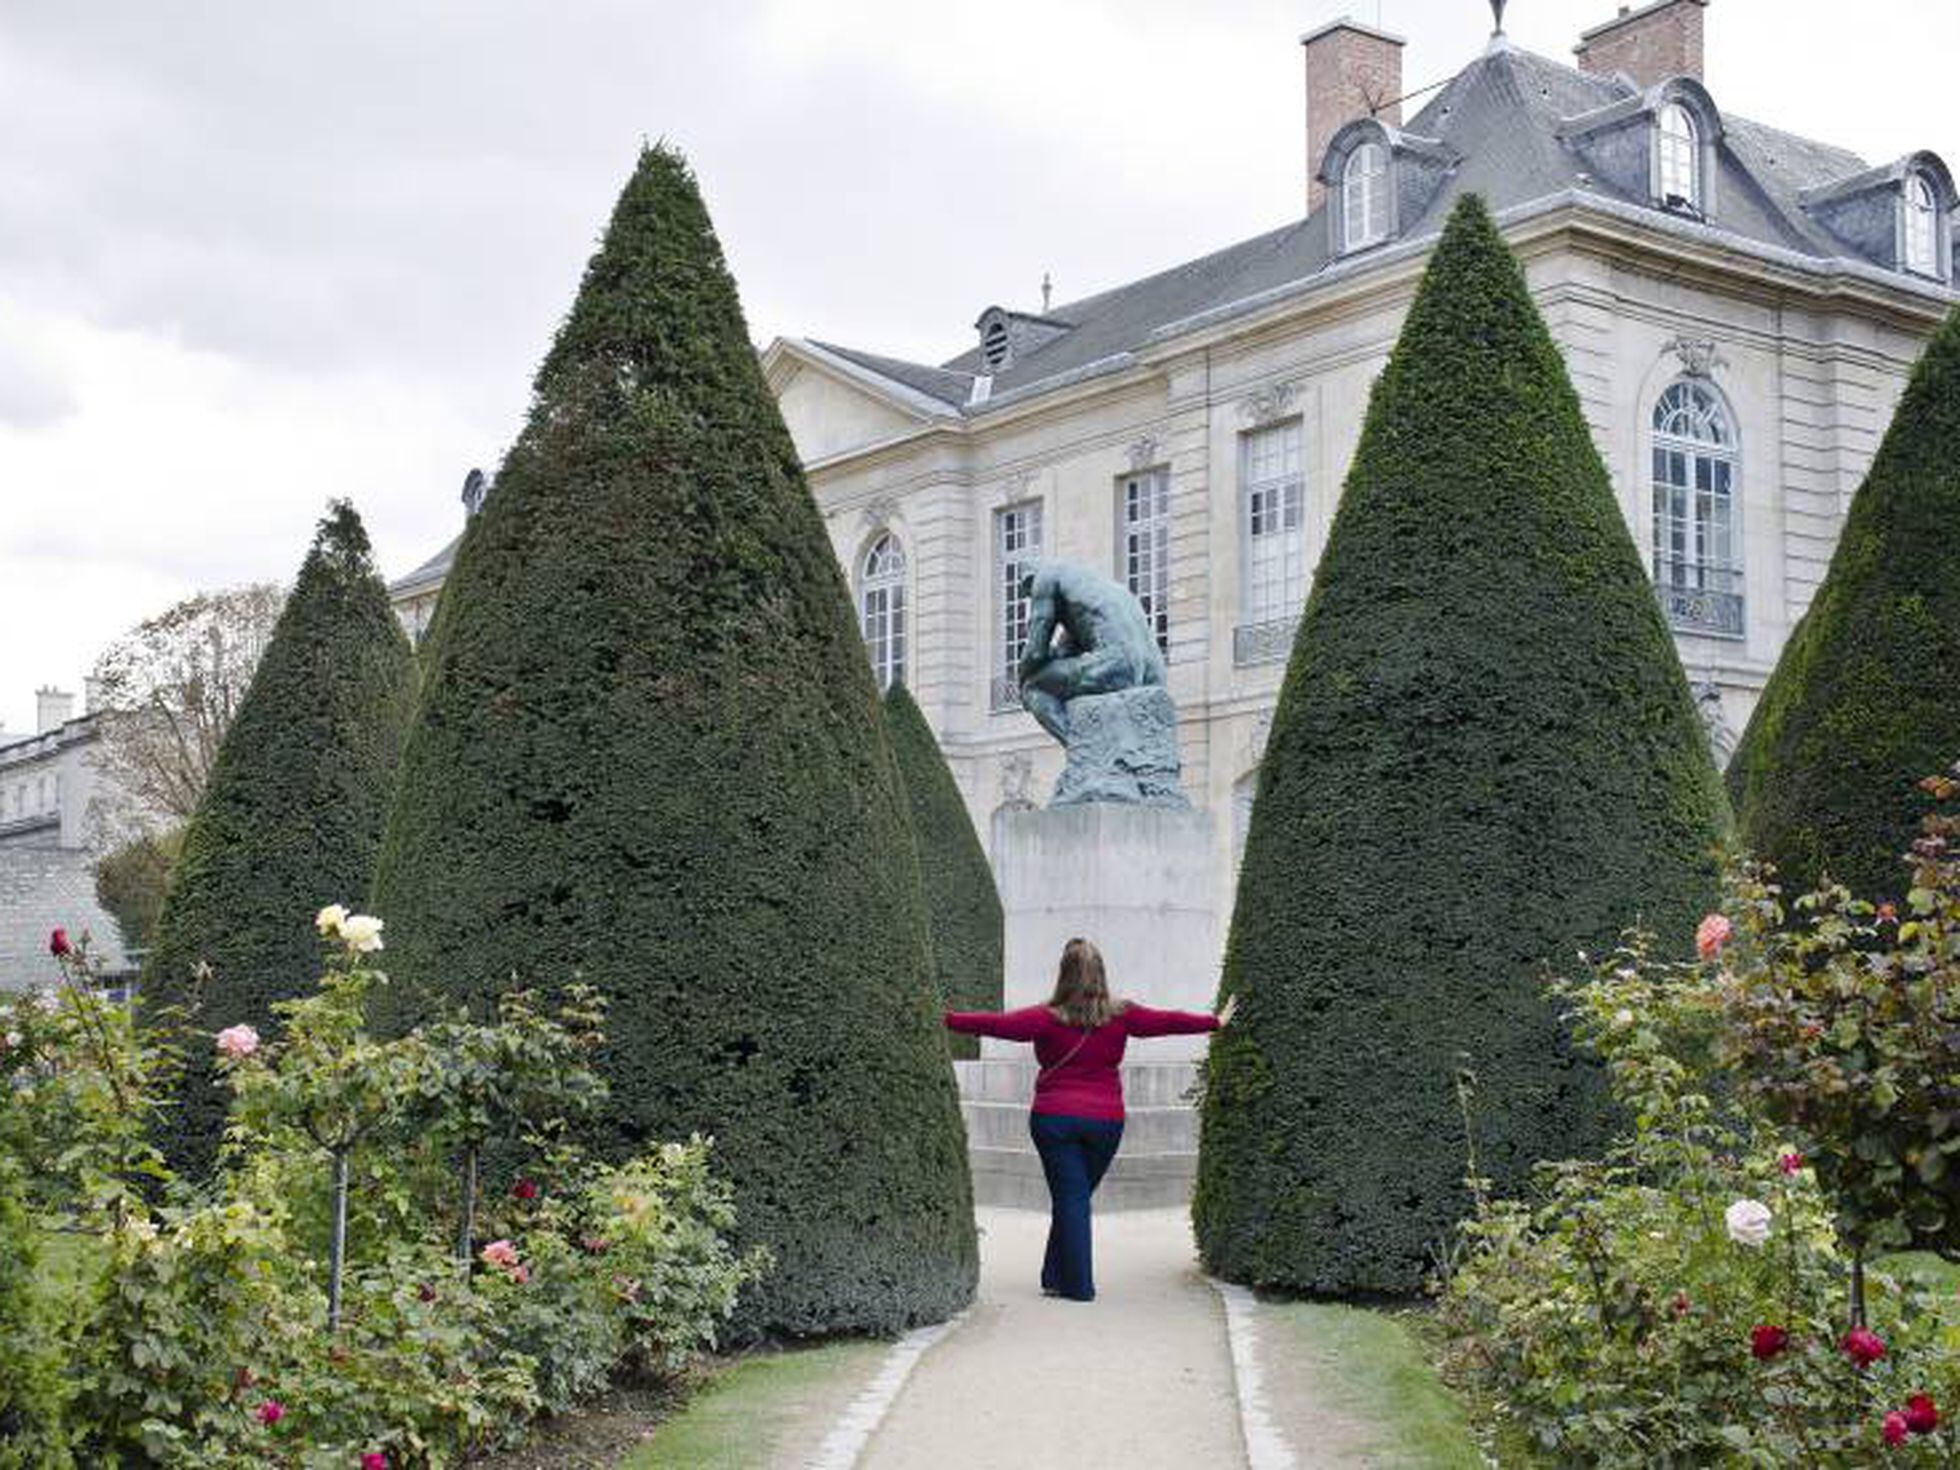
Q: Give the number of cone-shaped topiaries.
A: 5